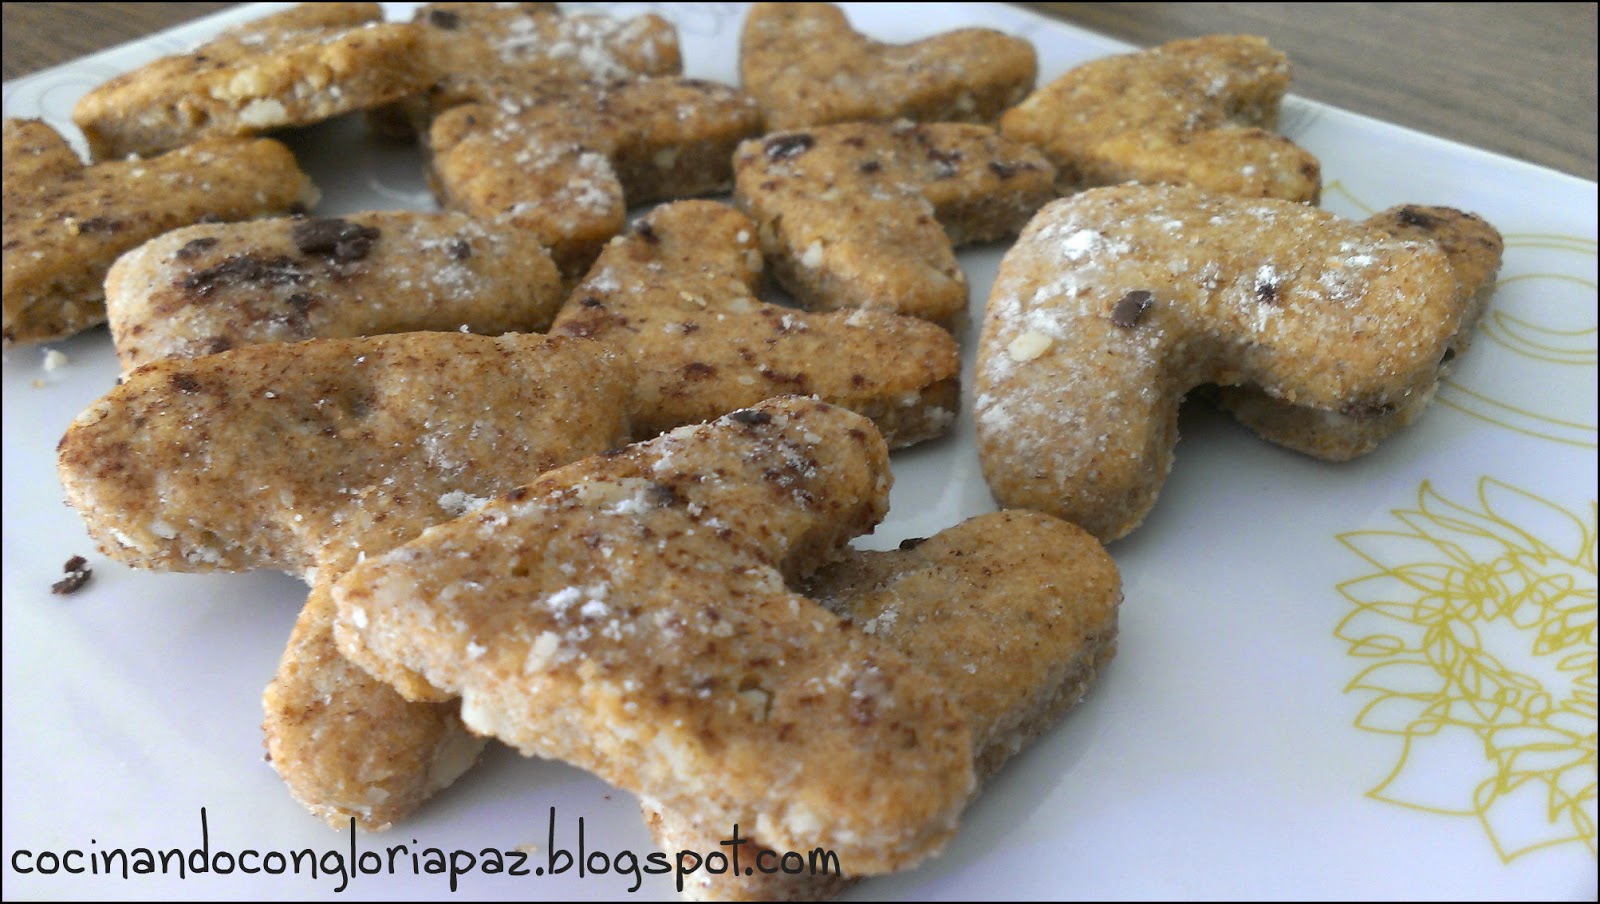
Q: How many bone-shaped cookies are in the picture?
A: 0